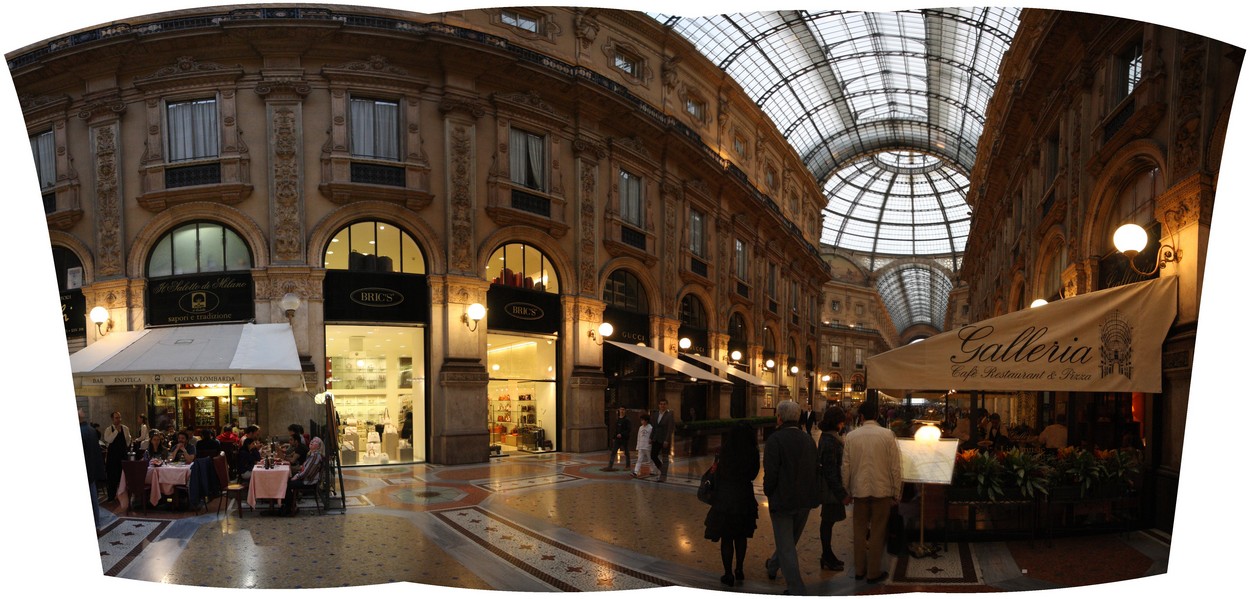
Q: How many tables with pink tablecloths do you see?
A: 2